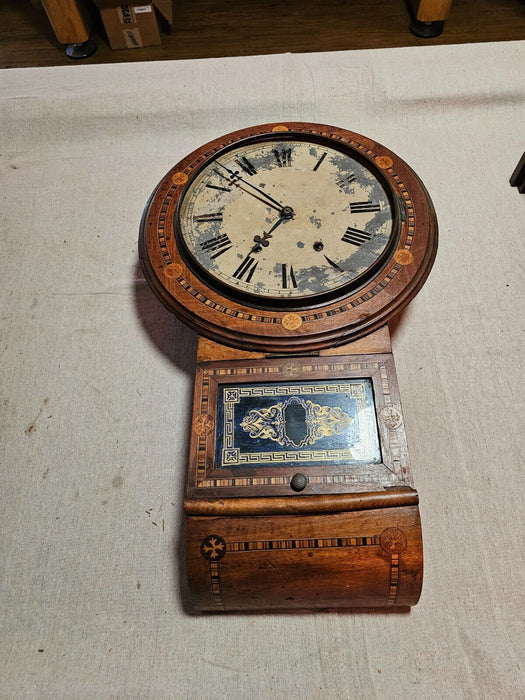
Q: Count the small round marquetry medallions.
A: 11